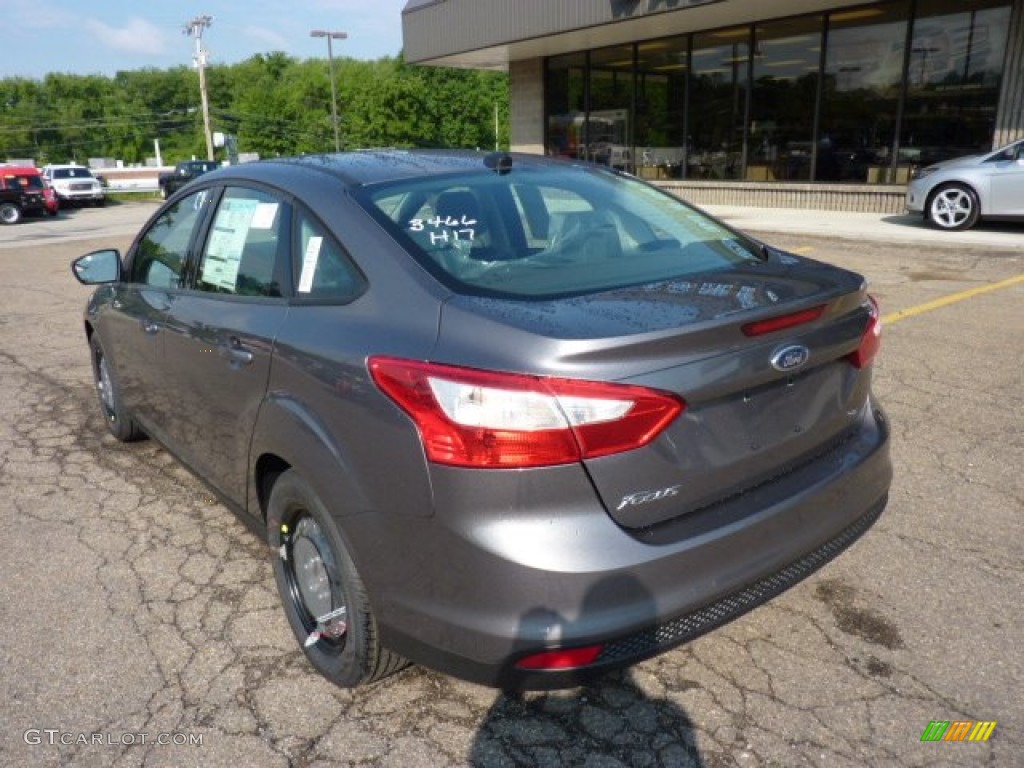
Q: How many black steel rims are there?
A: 2